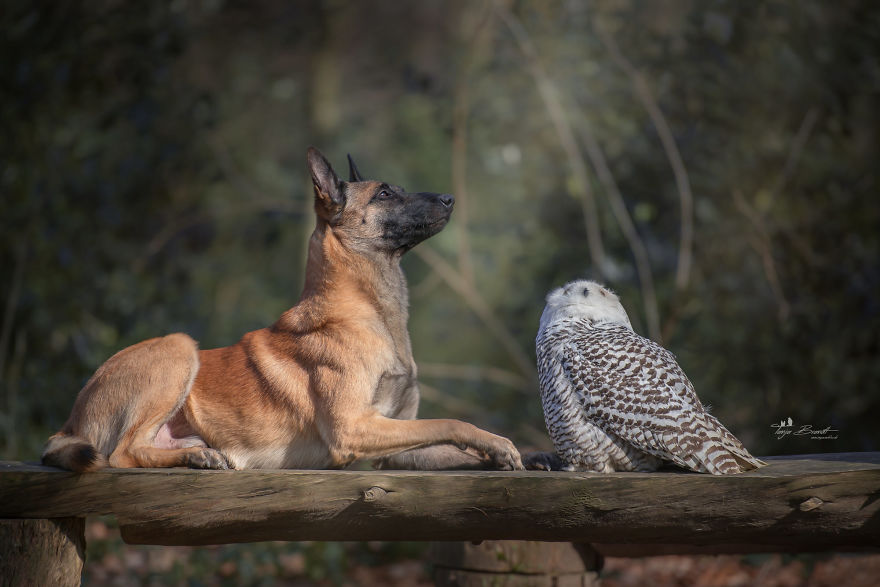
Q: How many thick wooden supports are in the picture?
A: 2